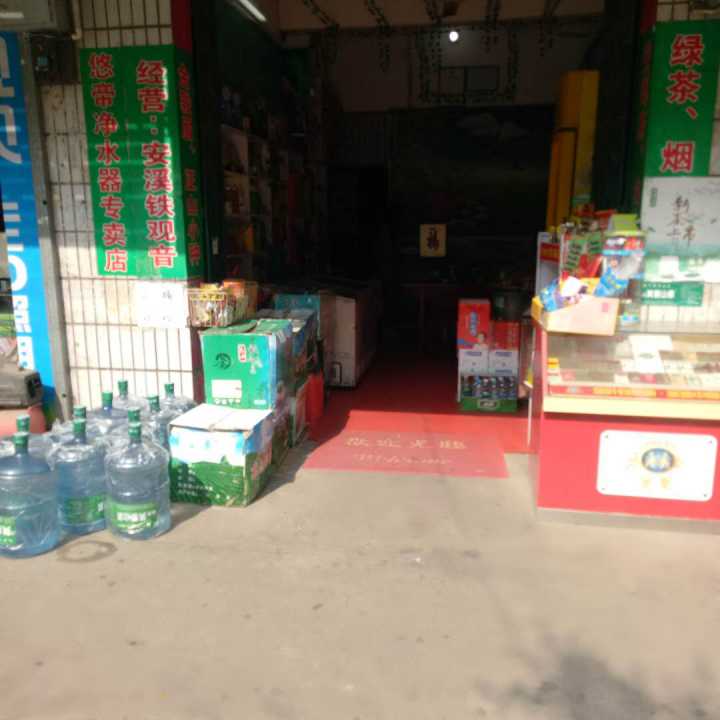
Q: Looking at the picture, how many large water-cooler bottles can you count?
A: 10